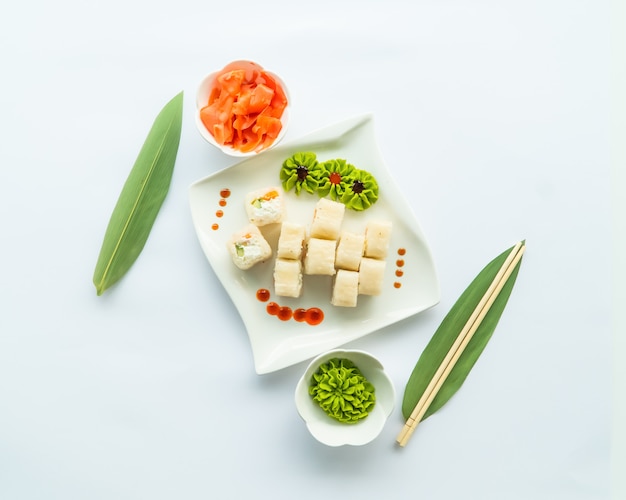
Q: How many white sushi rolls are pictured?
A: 10